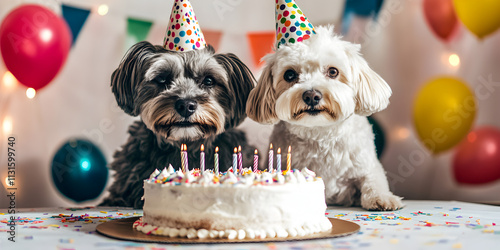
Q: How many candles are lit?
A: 10